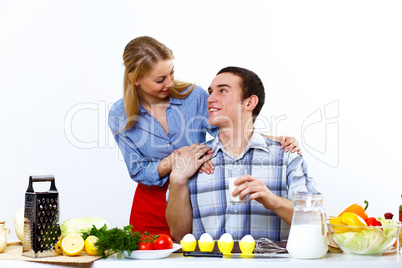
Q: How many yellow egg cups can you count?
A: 4